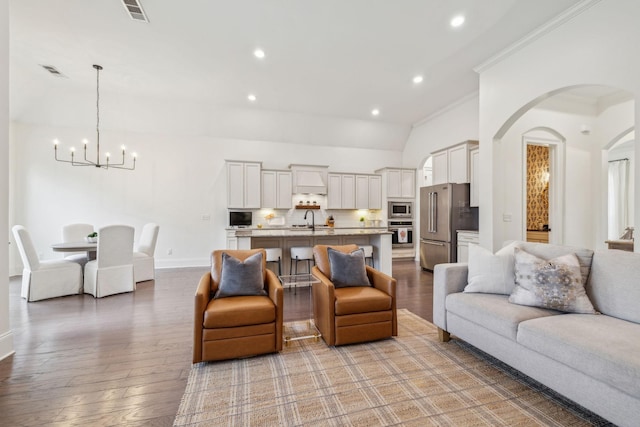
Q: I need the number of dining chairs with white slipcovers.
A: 4